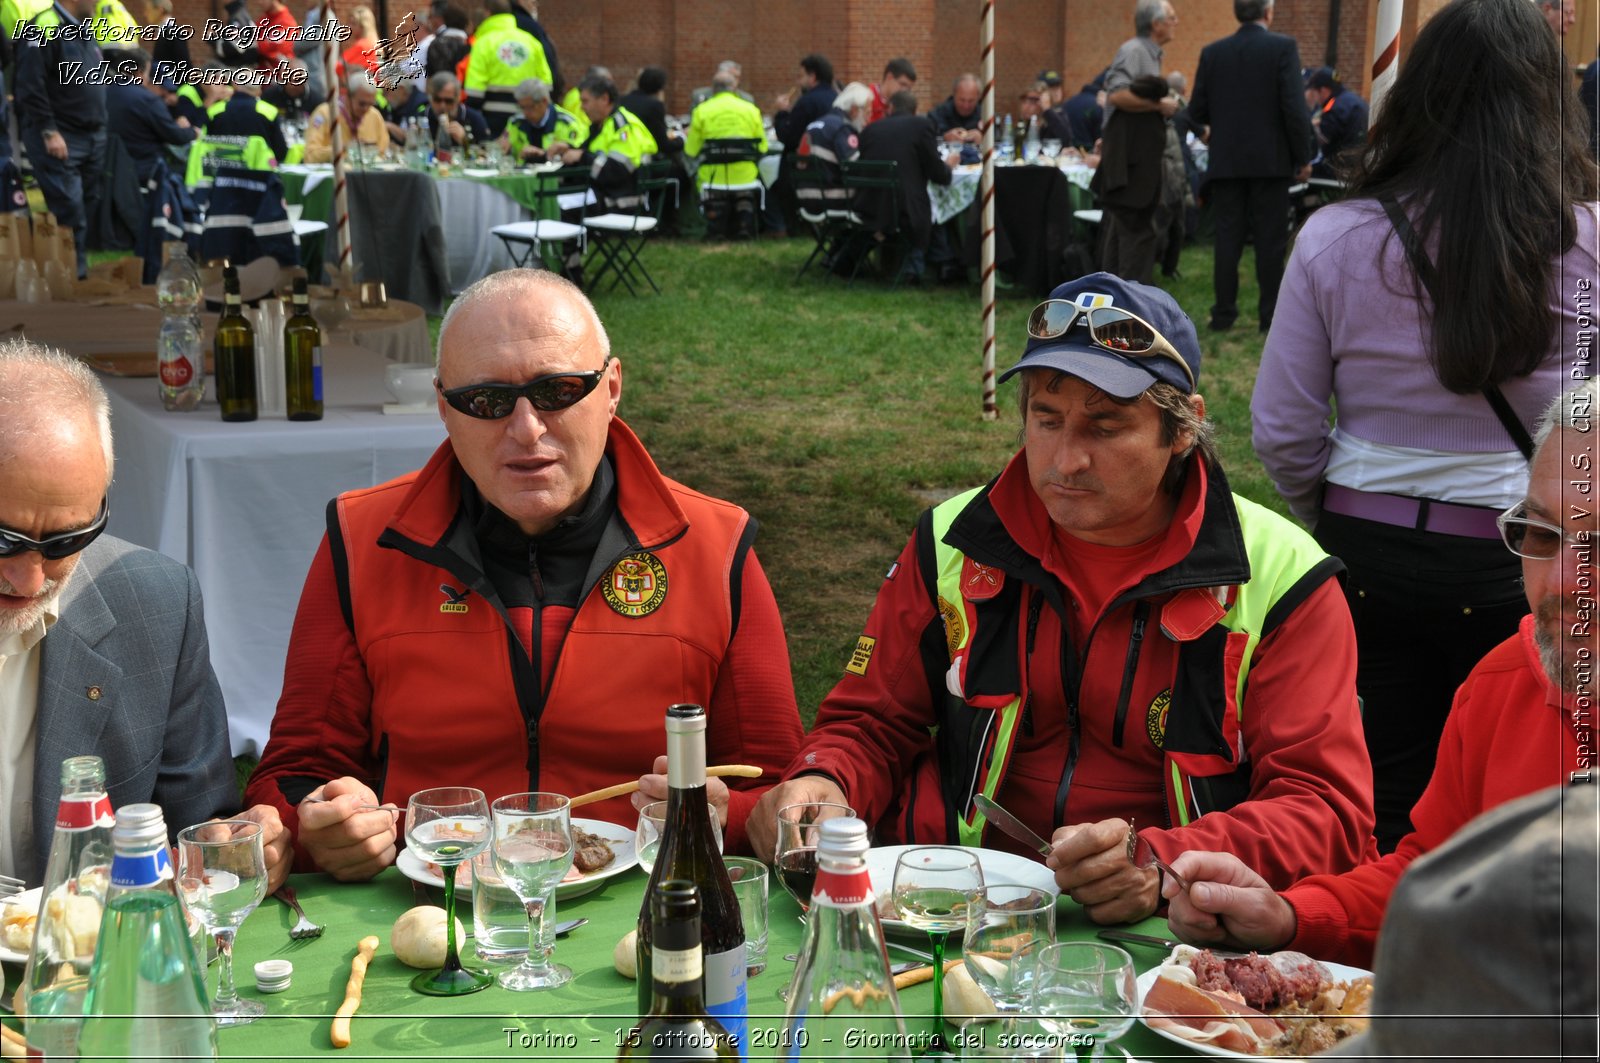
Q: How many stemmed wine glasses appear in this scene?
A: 8